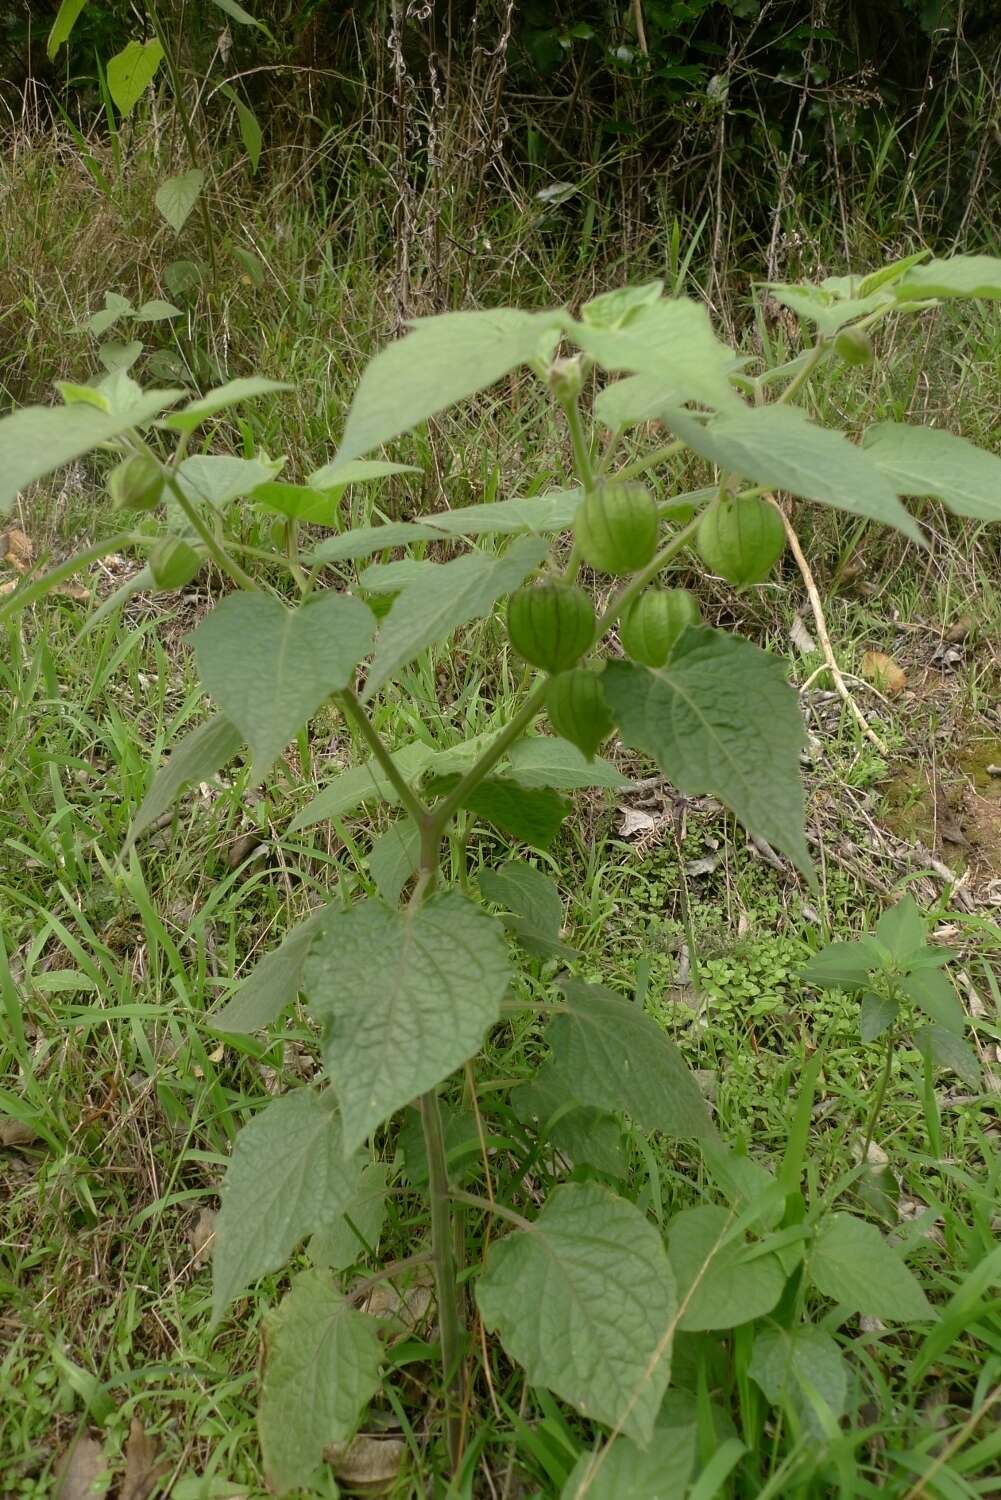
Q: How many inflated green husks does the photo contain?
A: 8